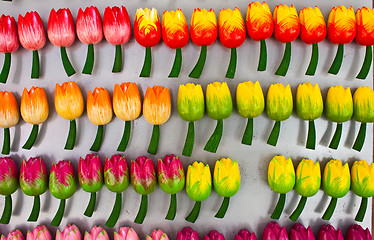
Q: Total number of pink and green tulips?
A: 7